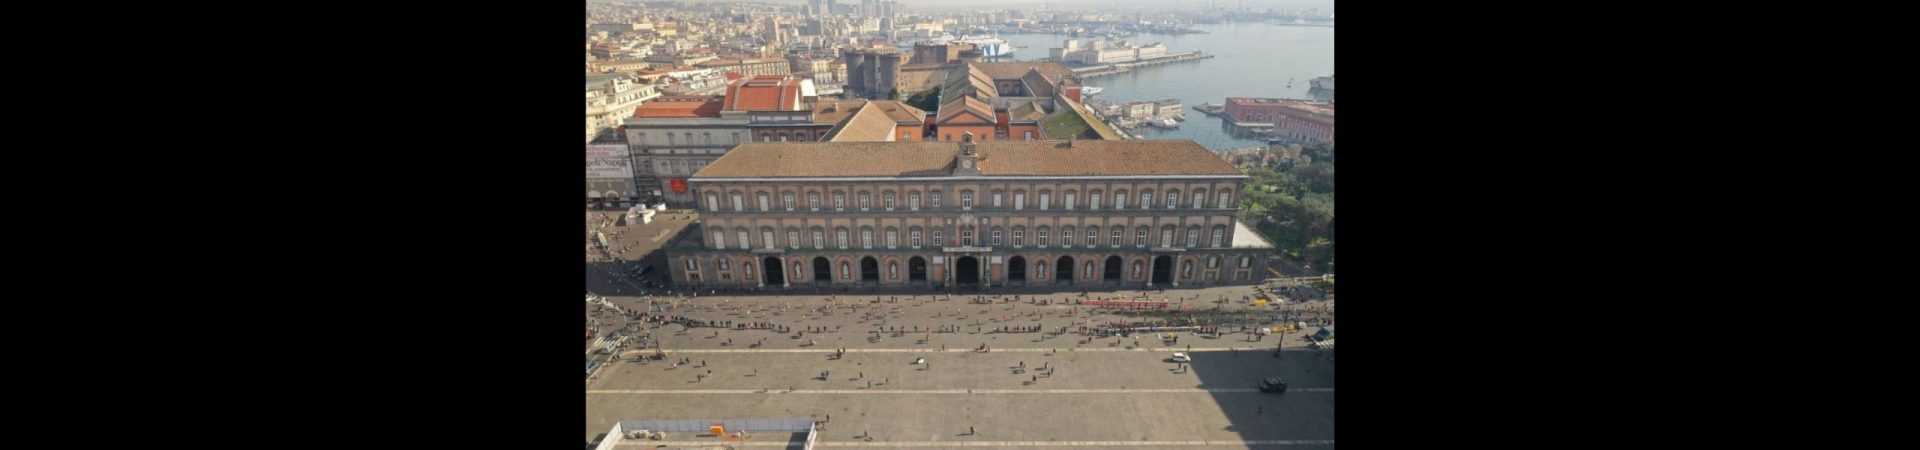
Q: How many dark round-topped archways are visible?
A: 9